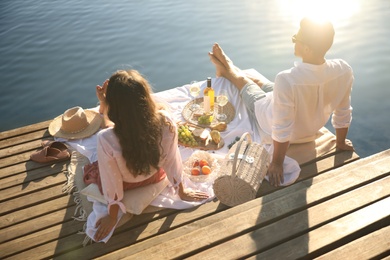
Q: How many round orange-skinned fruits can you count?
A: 4